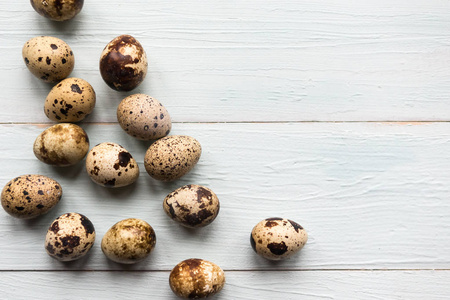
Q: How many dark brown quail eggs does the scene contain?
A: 1